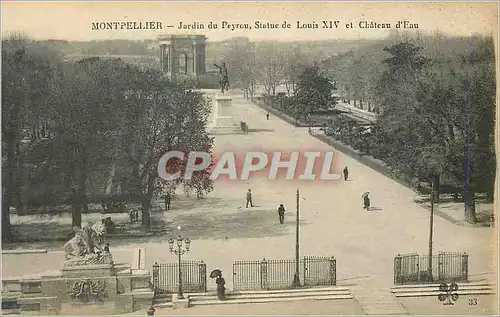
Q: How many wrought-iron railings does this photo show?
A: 3